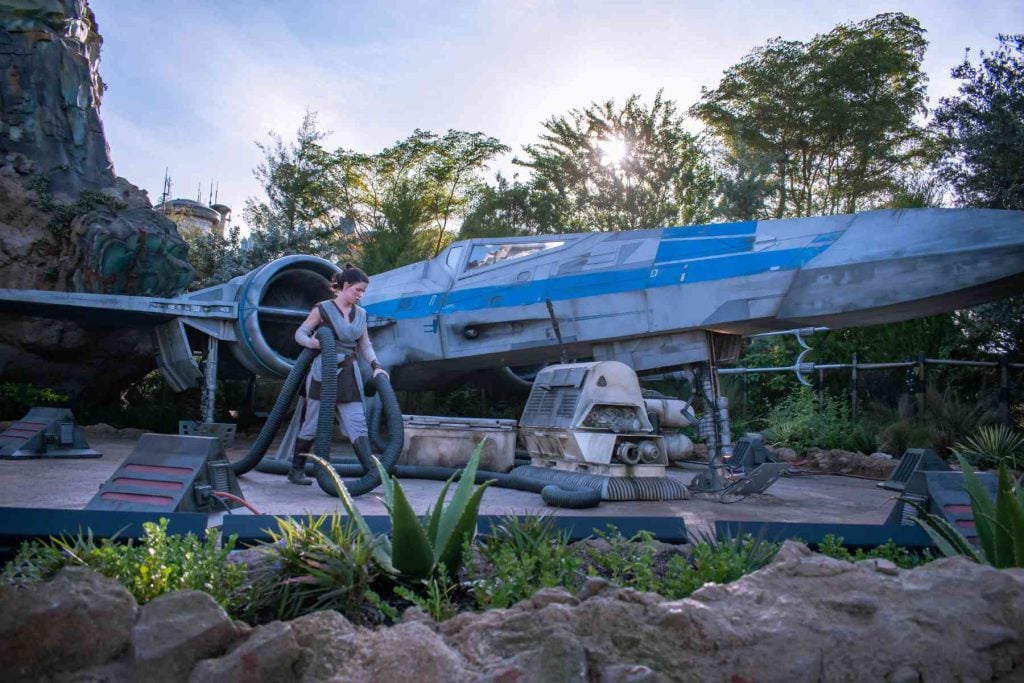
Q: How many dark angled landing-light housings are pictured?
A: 5